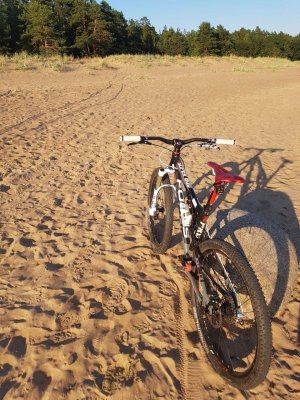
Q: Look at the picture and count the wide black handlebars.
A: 1